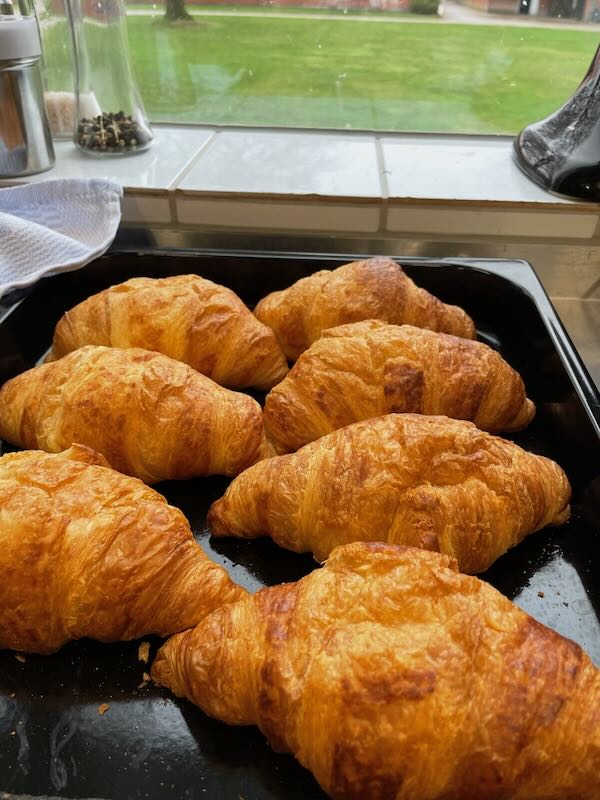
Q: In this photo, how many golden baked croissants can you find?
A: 7